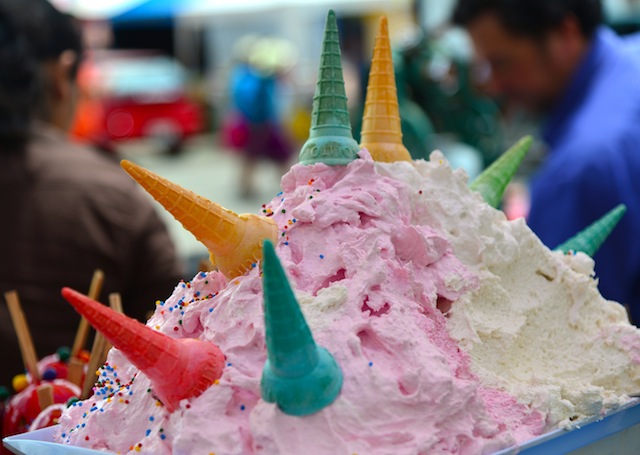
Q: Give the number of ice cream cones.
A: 7